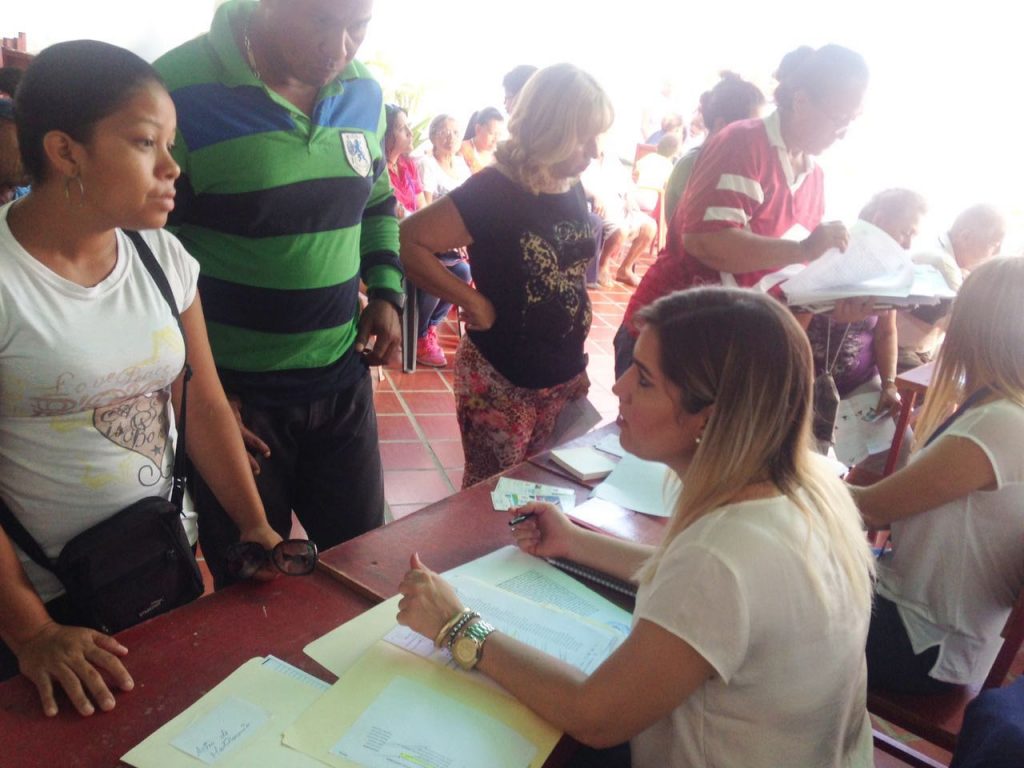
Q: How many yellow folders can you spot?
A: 3